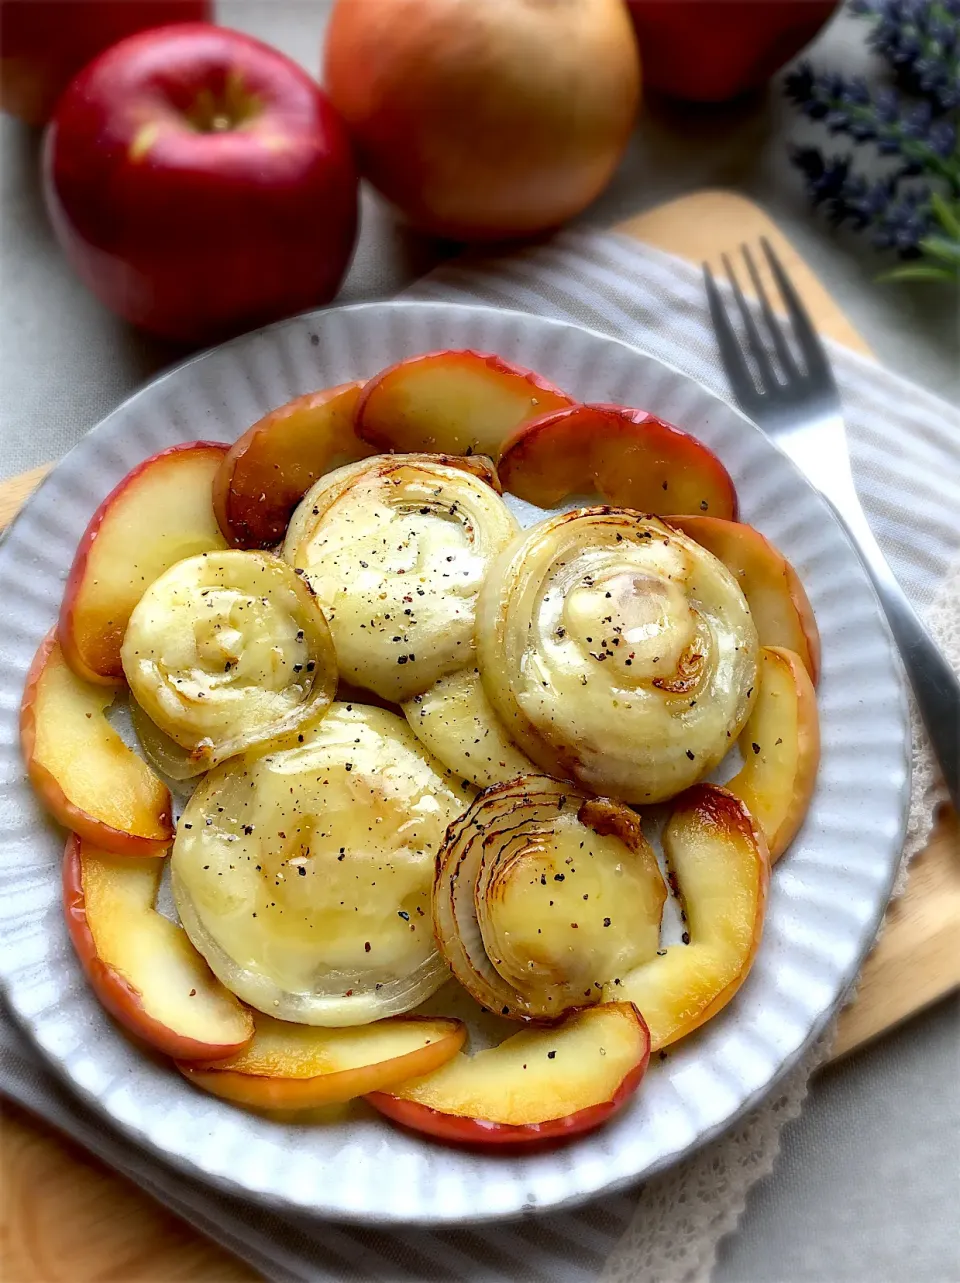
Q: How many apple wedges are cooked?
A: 11